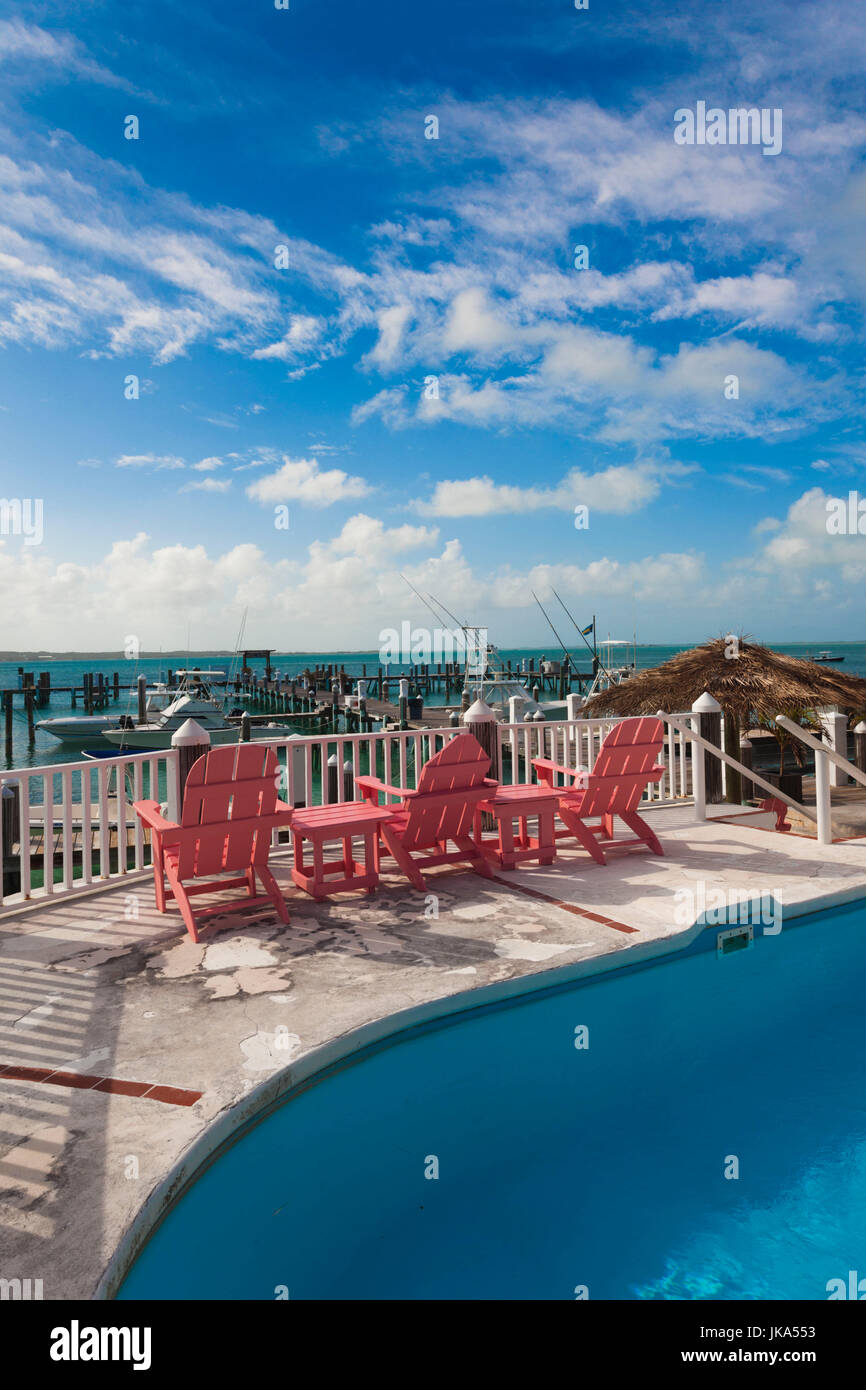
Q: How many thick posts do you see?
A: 3